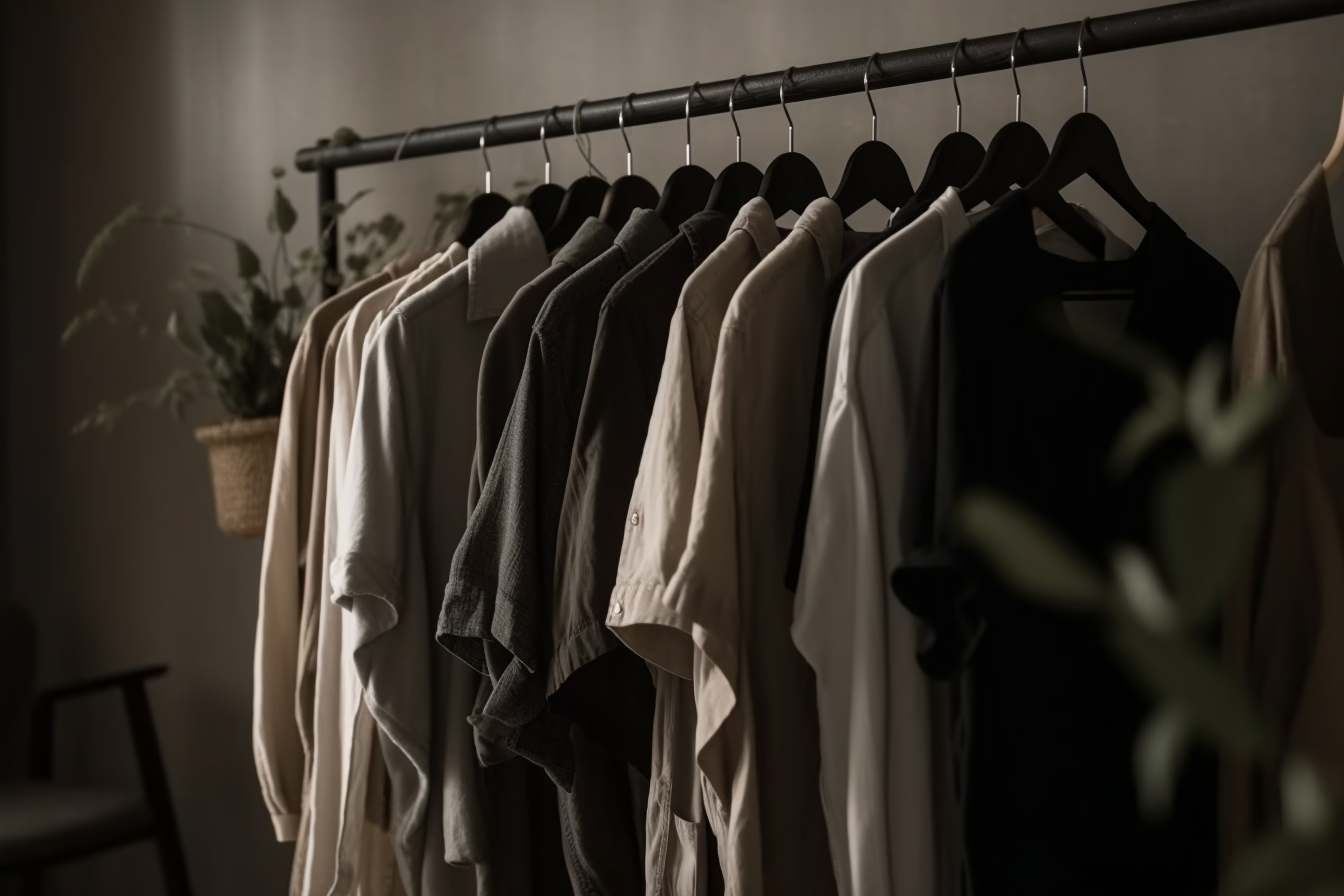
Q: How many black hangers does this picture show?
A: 11